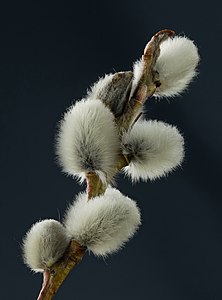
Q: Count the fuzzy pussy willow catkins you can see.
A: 6